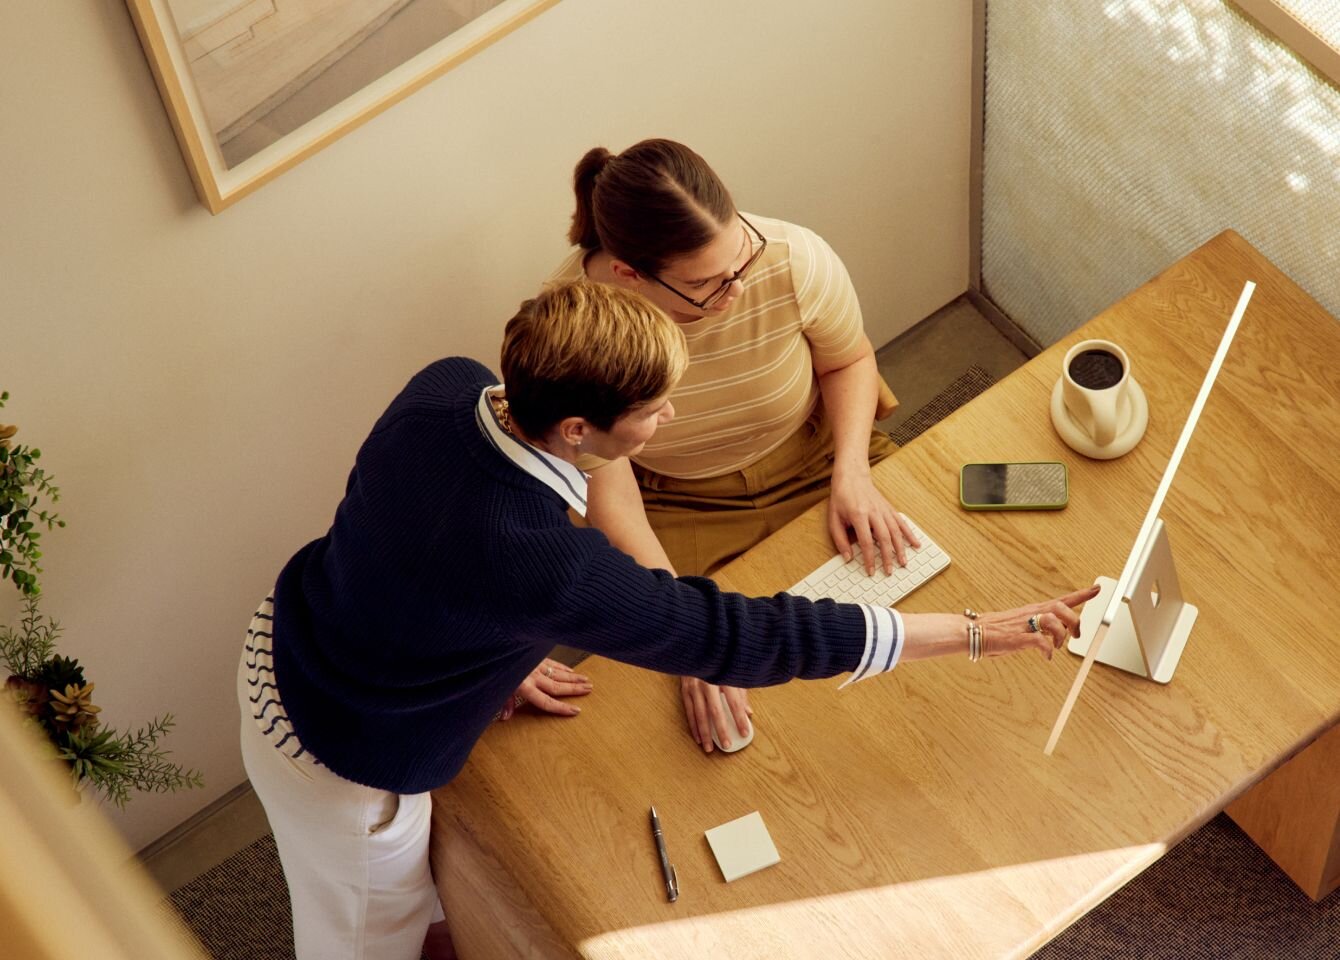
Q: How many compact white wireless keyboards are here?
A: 1